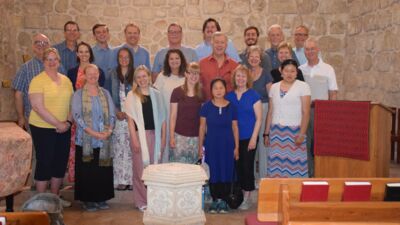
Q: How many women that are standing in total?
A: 12